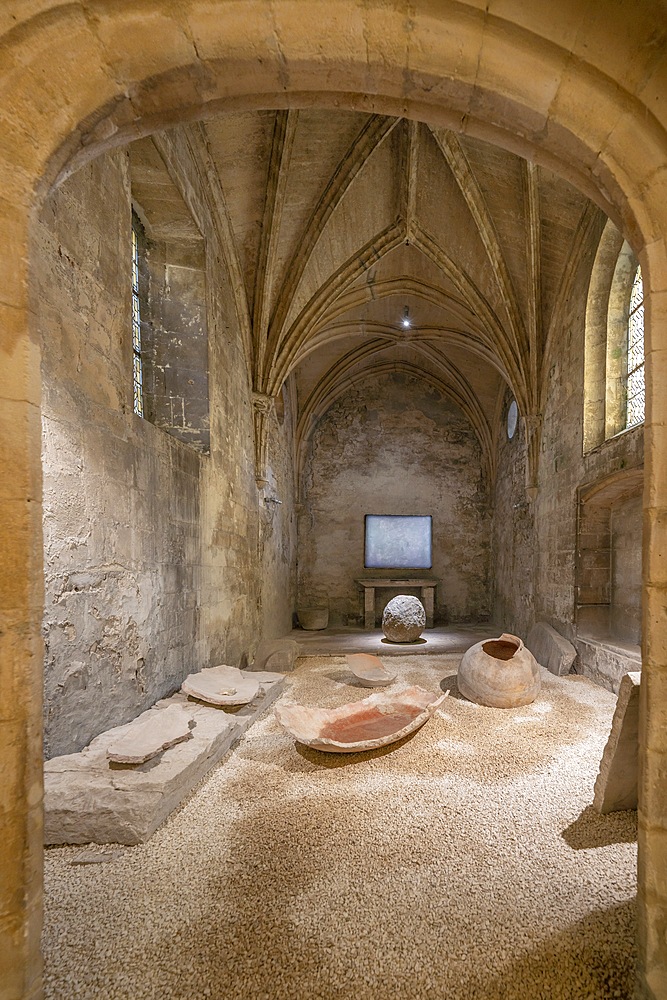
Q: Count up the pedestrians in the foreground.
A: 0